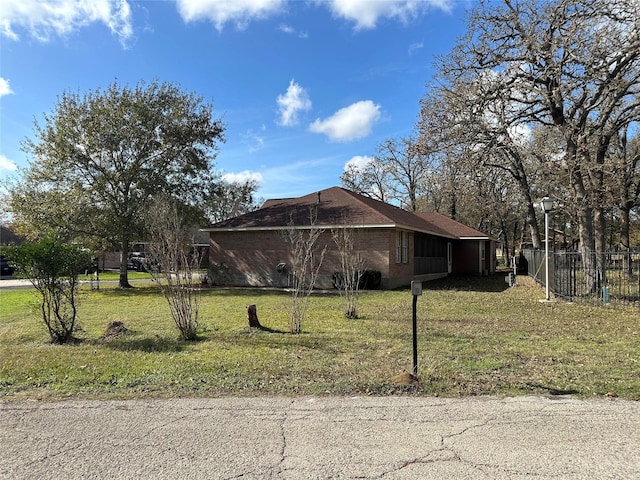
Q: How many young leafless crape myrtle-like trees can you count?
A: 3